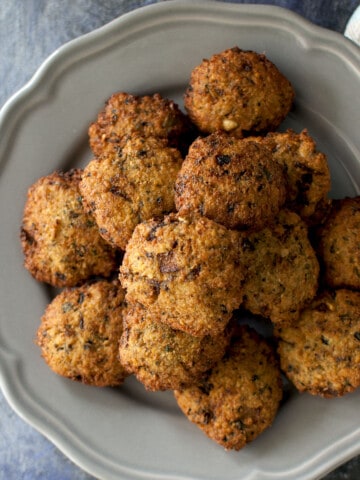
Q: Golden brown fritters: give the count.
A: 13